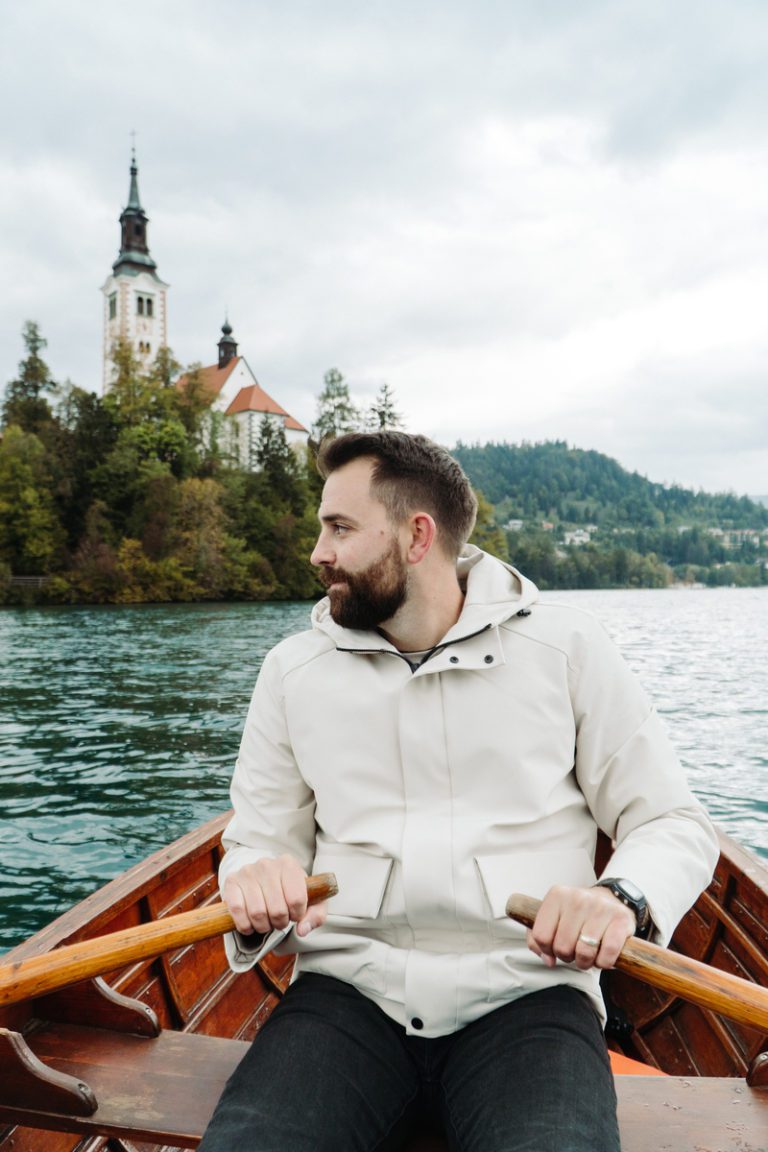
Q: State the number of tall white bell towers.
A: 1